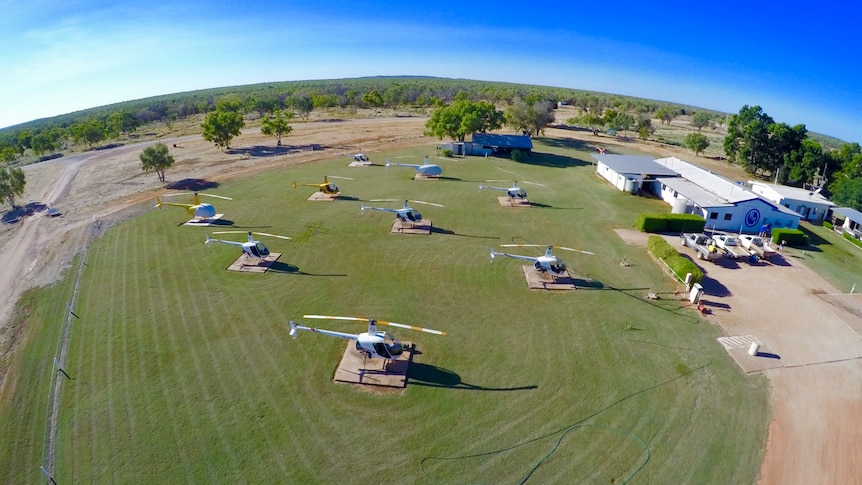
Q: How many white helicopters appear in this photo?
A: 7